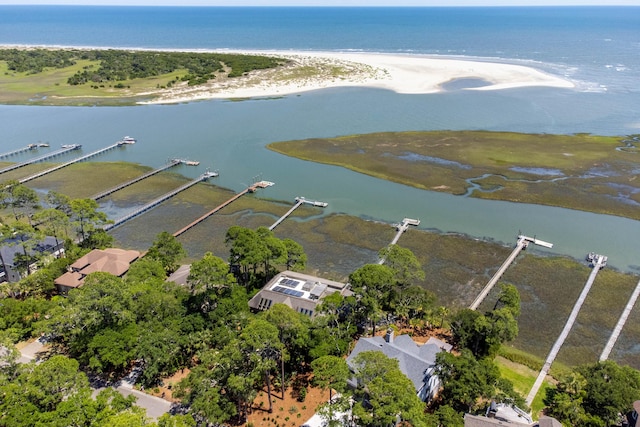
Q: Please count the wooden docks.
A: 11